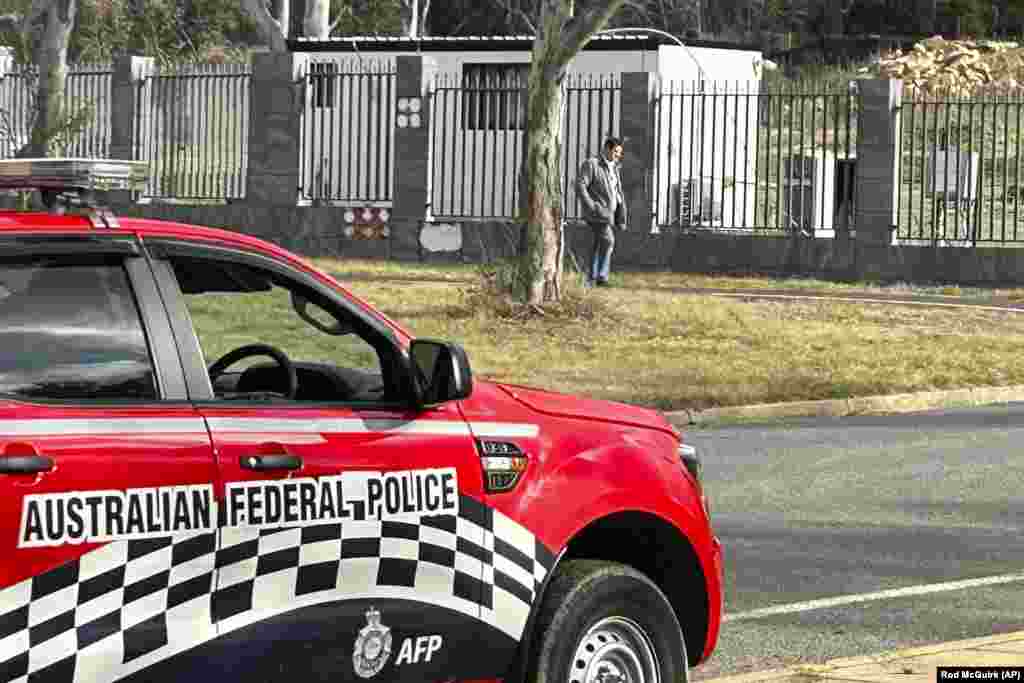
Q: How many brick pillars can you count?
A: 5